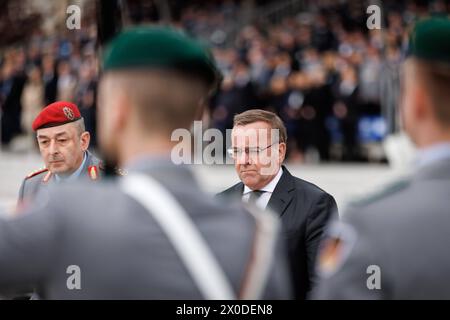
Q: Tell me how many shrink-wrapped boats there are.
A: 0